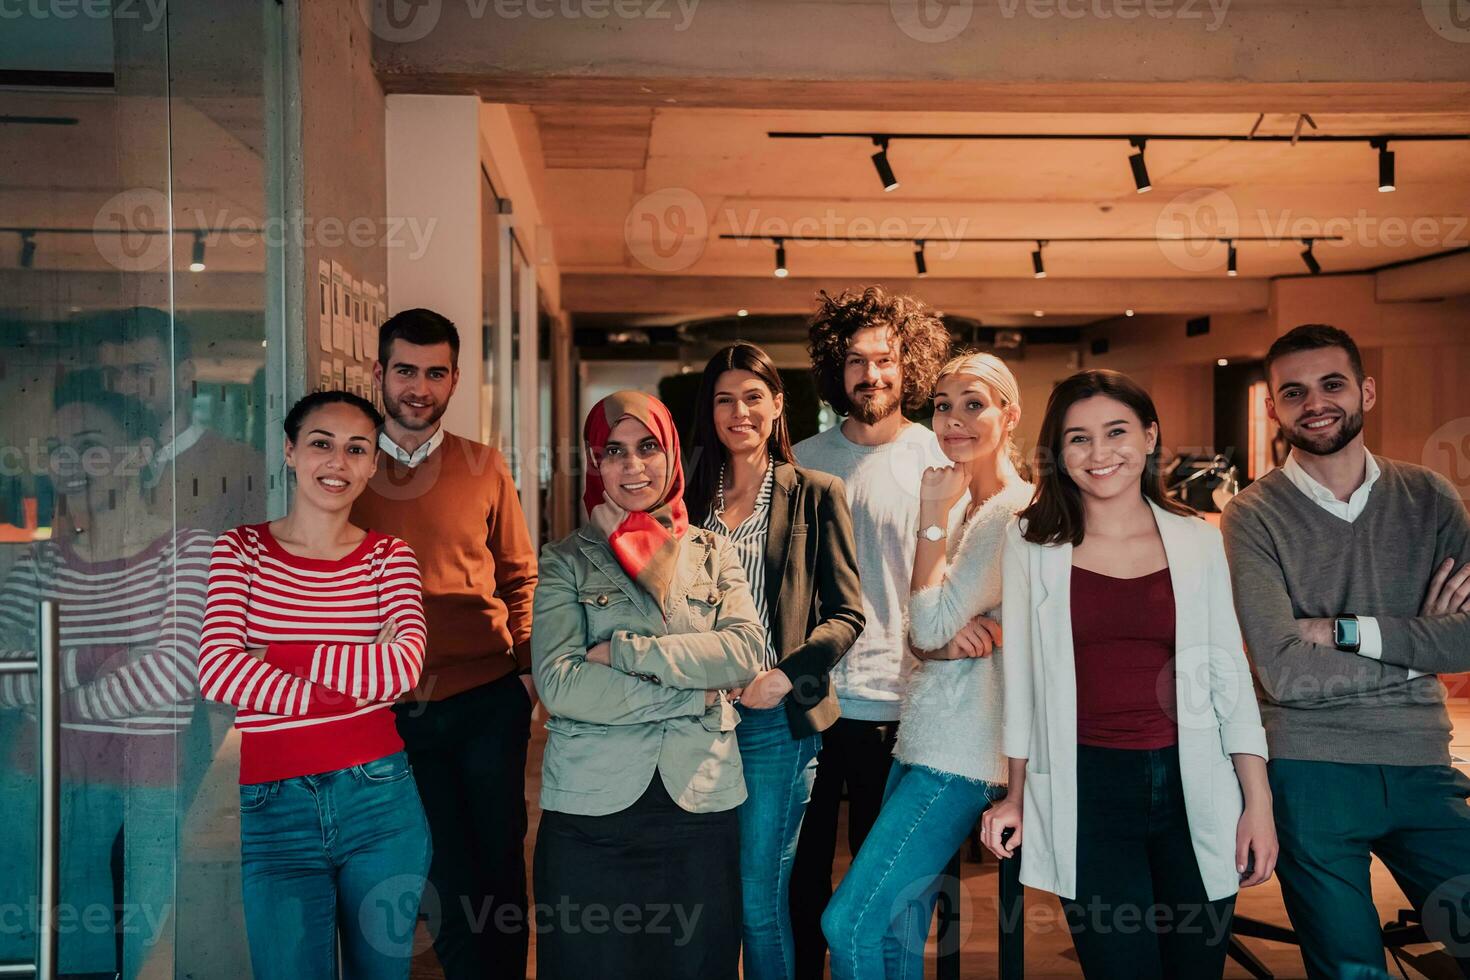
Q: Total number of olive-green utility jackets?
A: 1